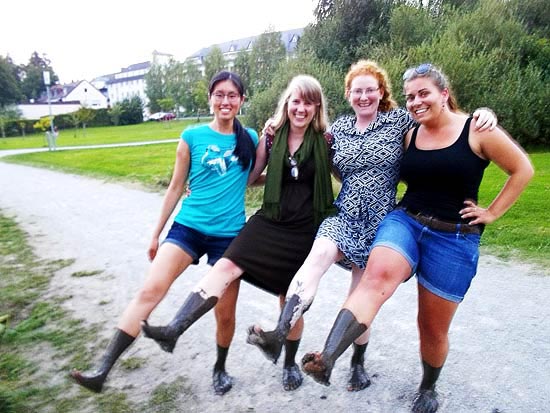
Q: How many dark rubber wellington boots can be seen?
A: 0